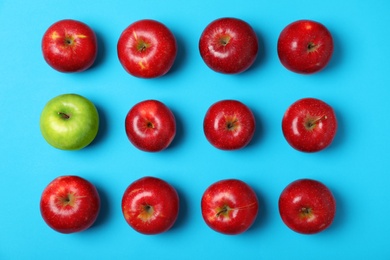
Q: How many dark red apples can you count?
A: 11